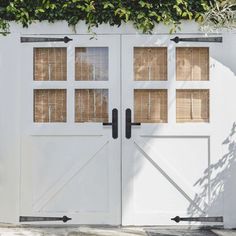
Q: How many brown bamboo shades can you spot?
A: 8